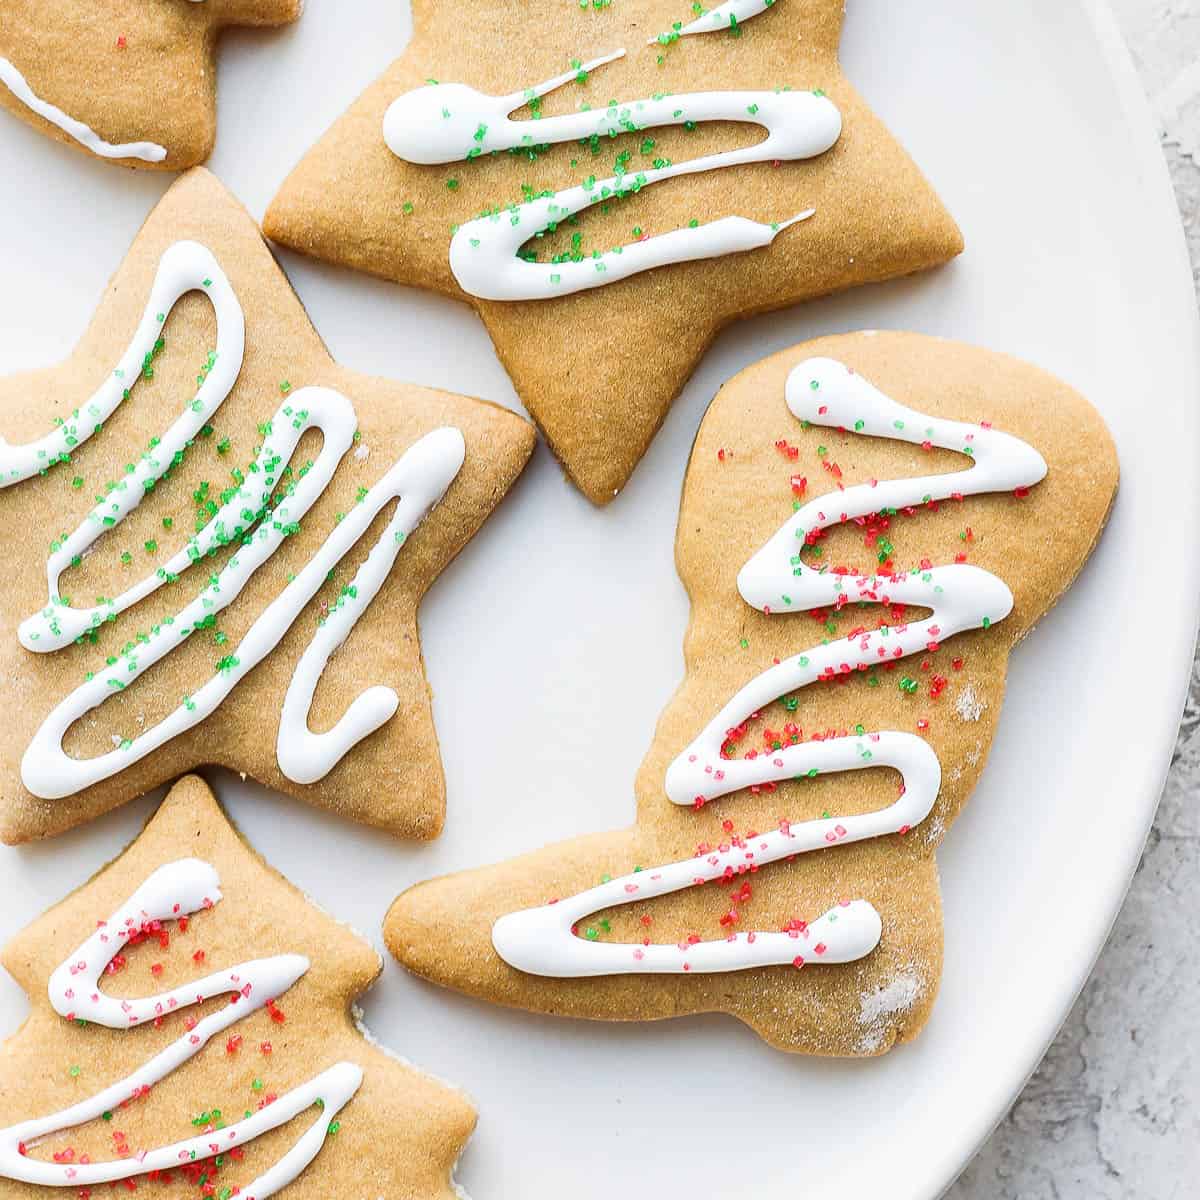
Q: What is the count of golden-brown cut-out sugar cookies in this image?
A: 5